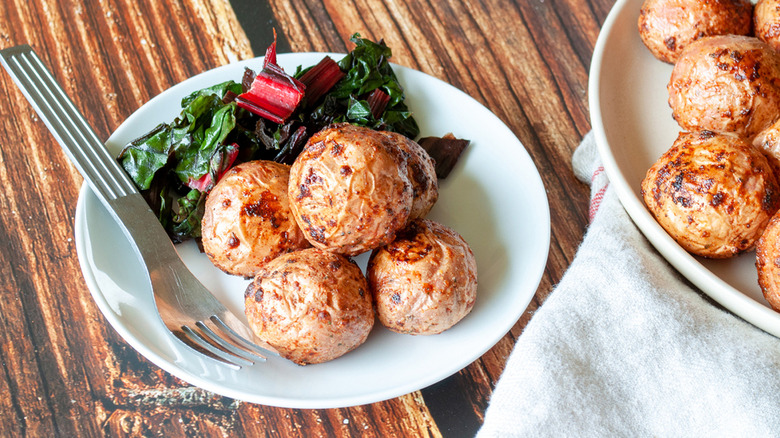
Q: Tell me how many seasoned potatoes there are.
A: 11